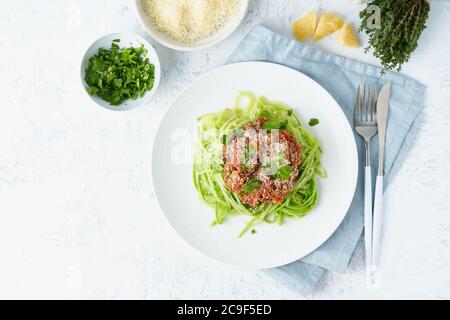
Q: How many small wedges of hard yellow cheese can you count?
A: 3